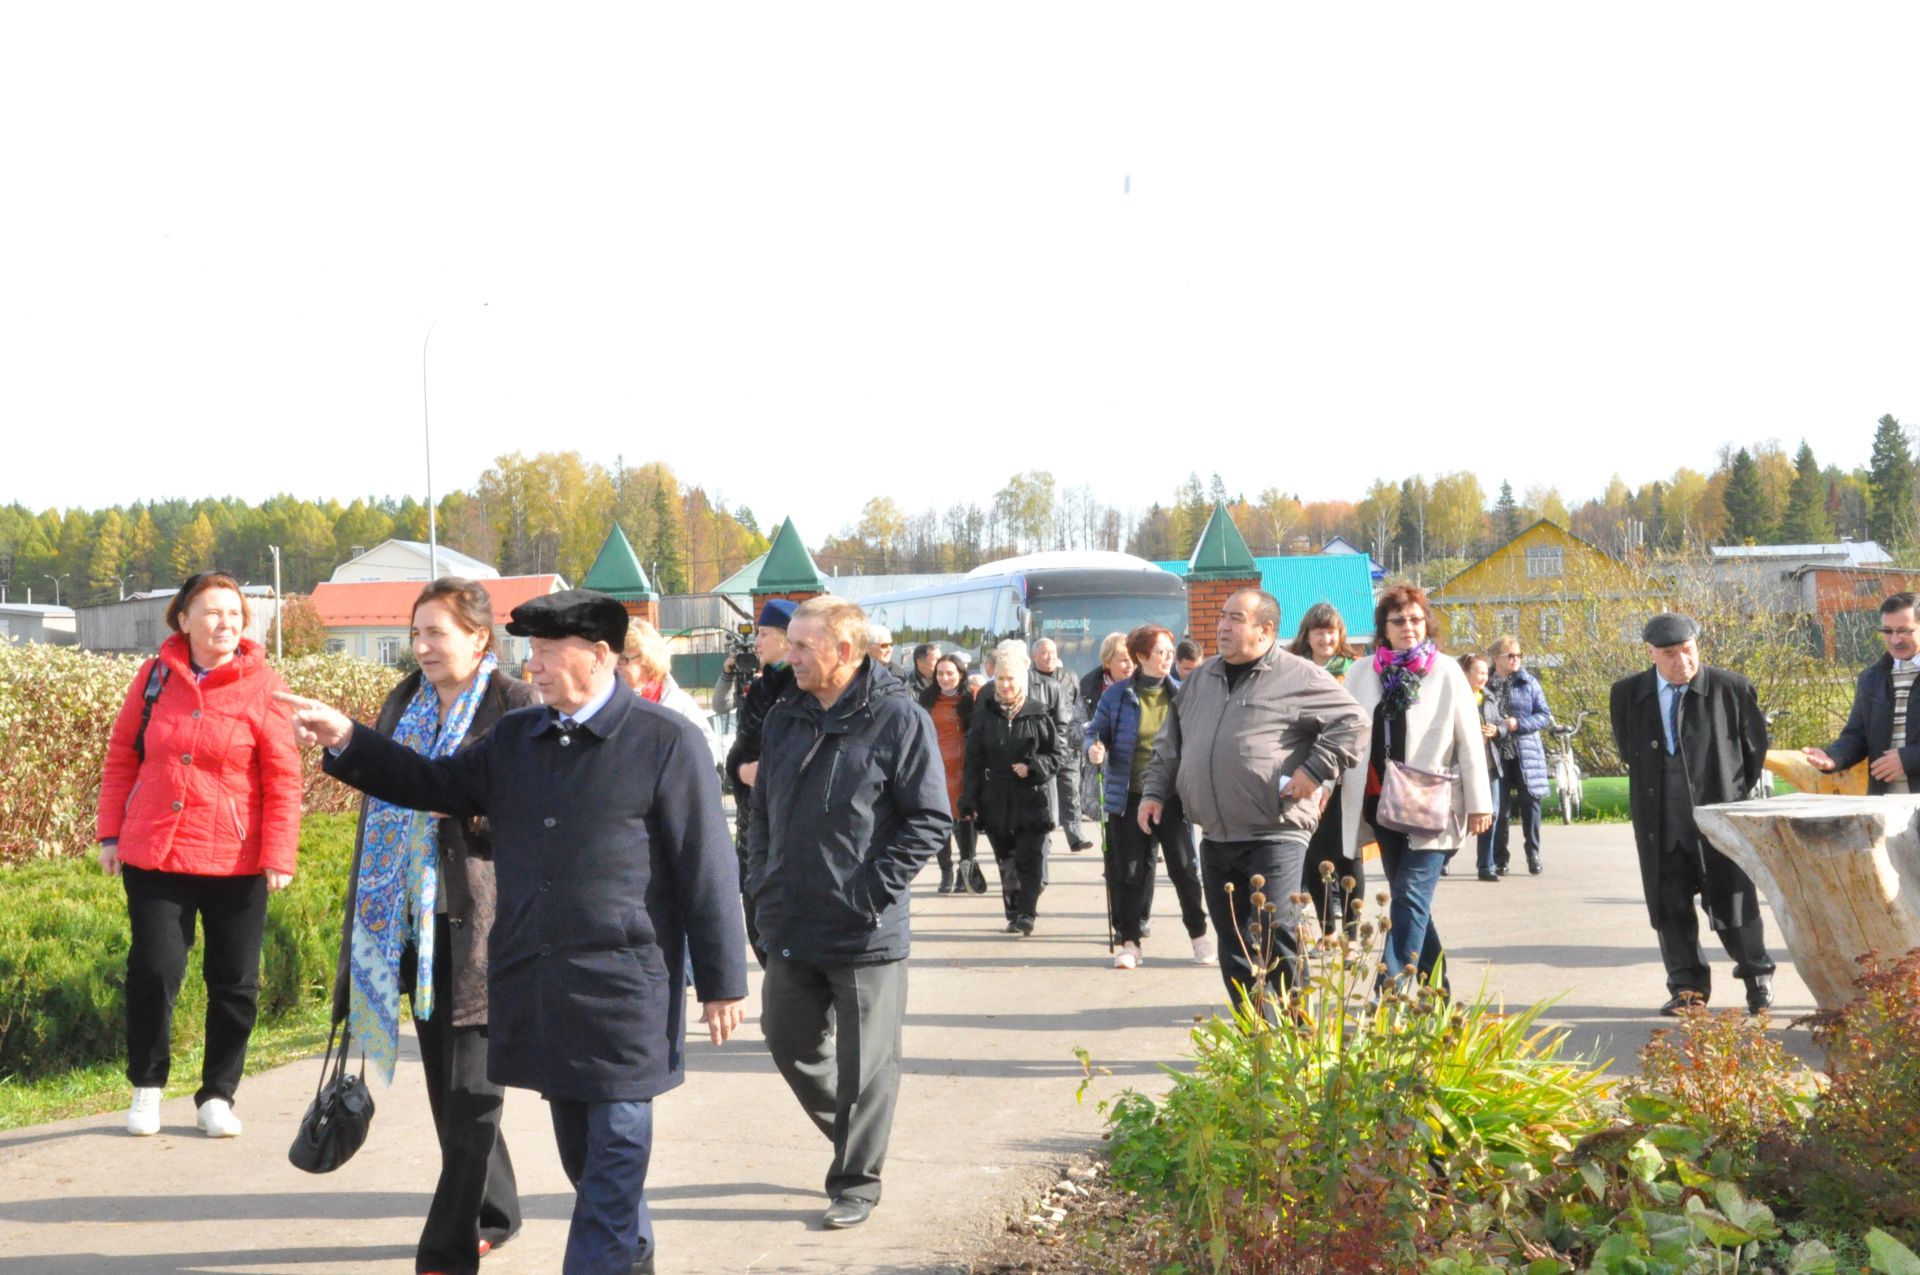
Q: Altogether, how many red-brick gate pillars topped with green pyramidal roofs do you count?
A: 3